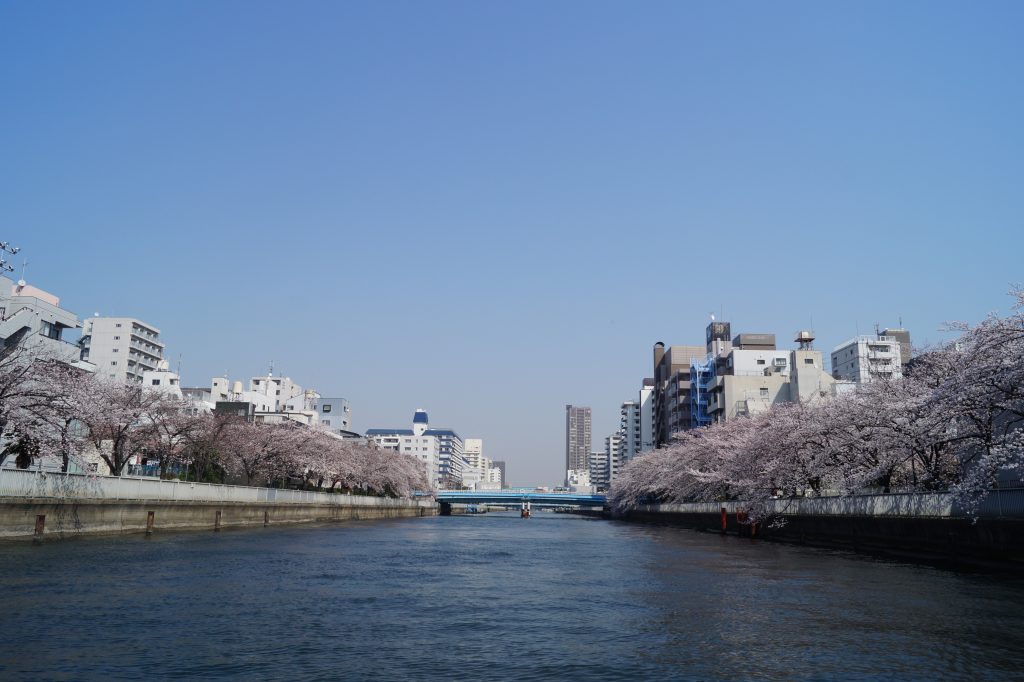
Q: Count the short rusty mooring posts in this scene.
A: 4